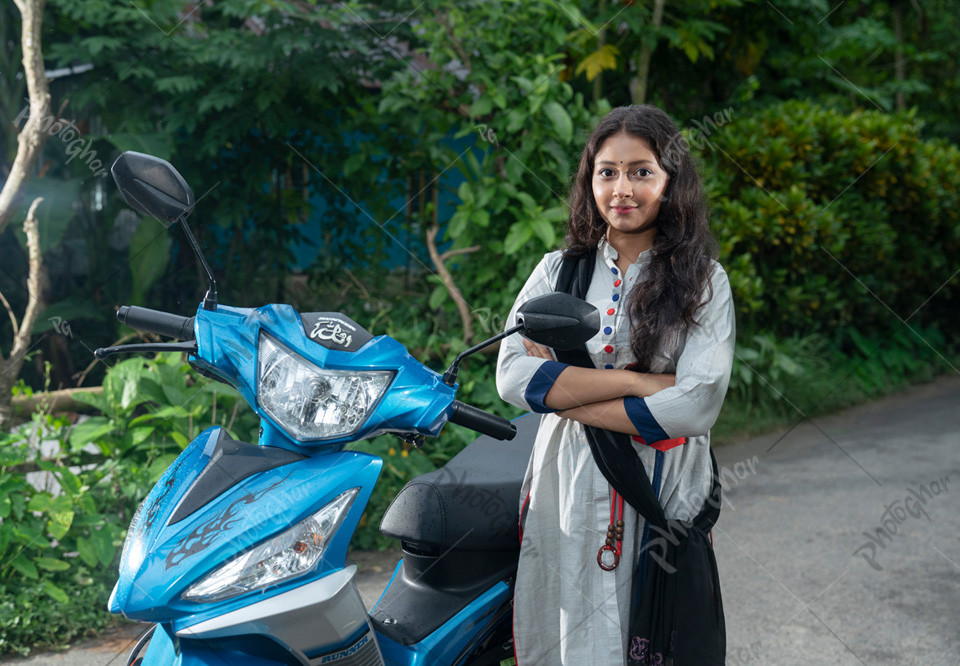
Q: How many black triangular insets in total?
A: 1